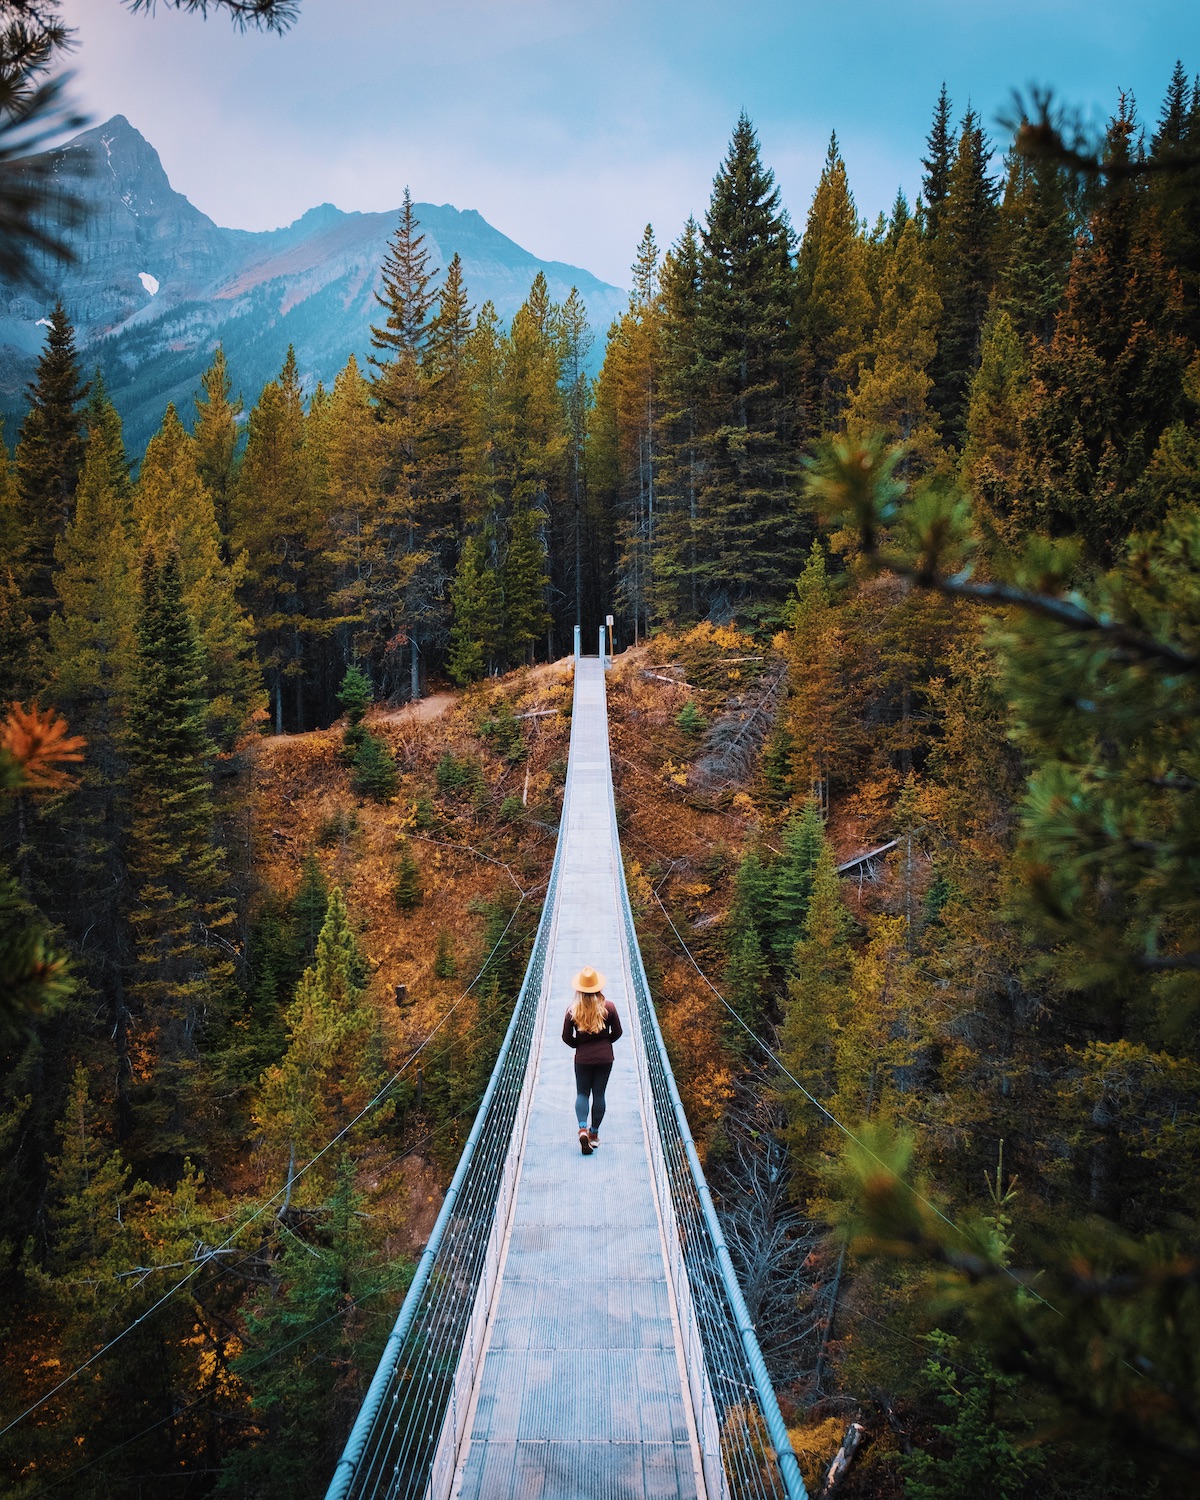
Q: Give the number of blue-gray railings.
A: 2